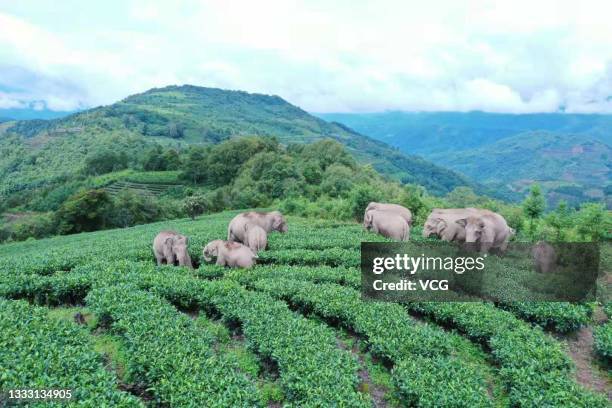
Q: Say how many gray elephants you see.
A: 9